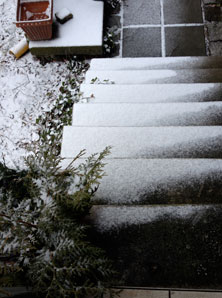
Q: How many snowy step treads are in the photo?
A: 7